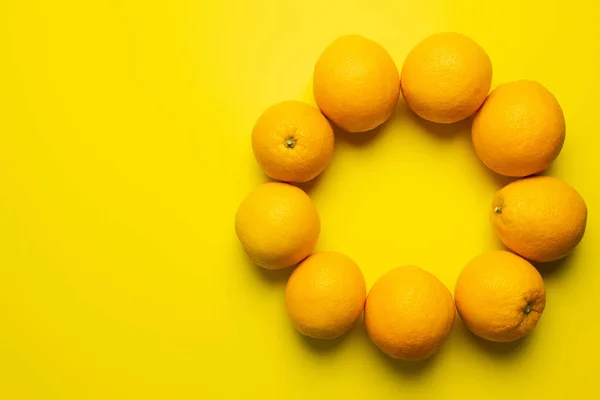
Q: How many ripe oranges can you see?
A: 9